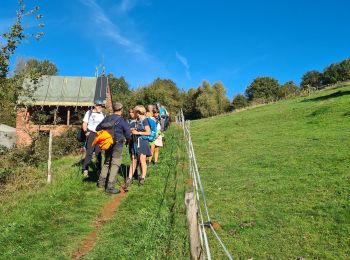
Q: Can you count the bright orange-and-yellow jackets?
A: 1